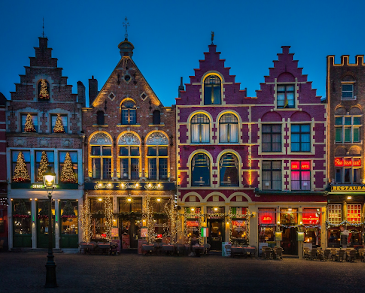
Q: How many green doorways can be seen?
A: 3